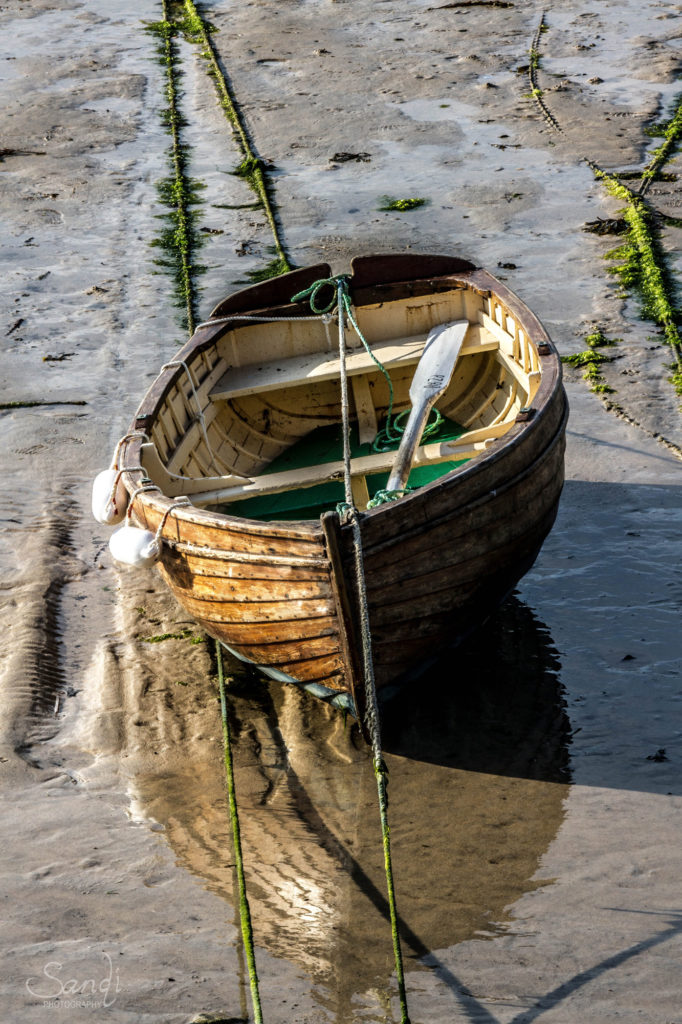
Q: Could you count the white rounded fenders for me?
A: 2